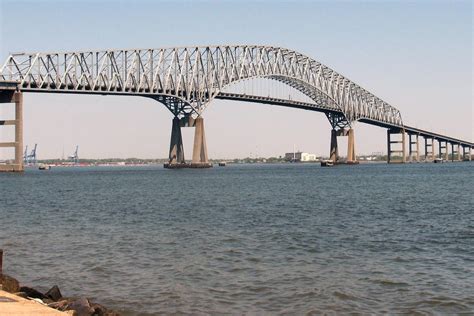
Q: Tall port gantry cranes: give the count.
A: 3